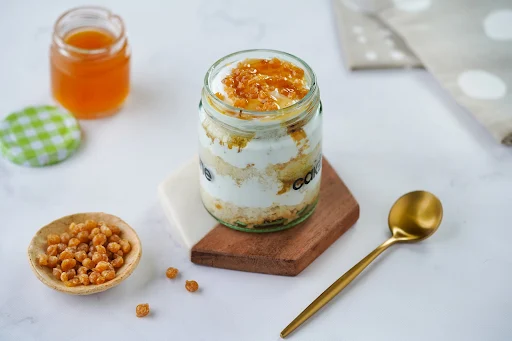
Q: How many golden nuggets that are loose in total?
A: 3